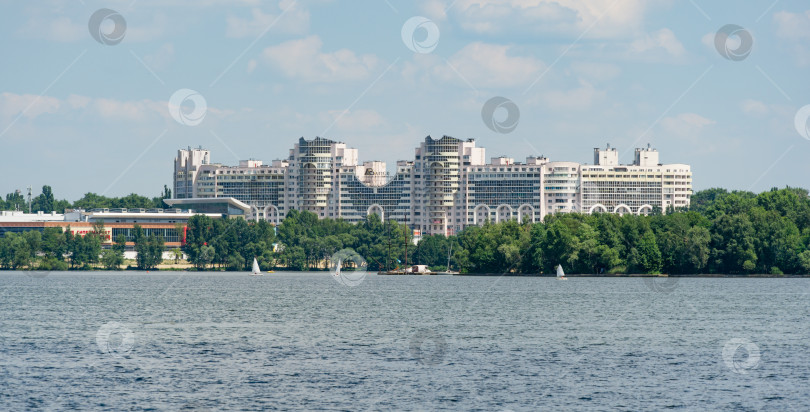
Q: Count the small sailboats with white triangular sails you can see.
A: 3